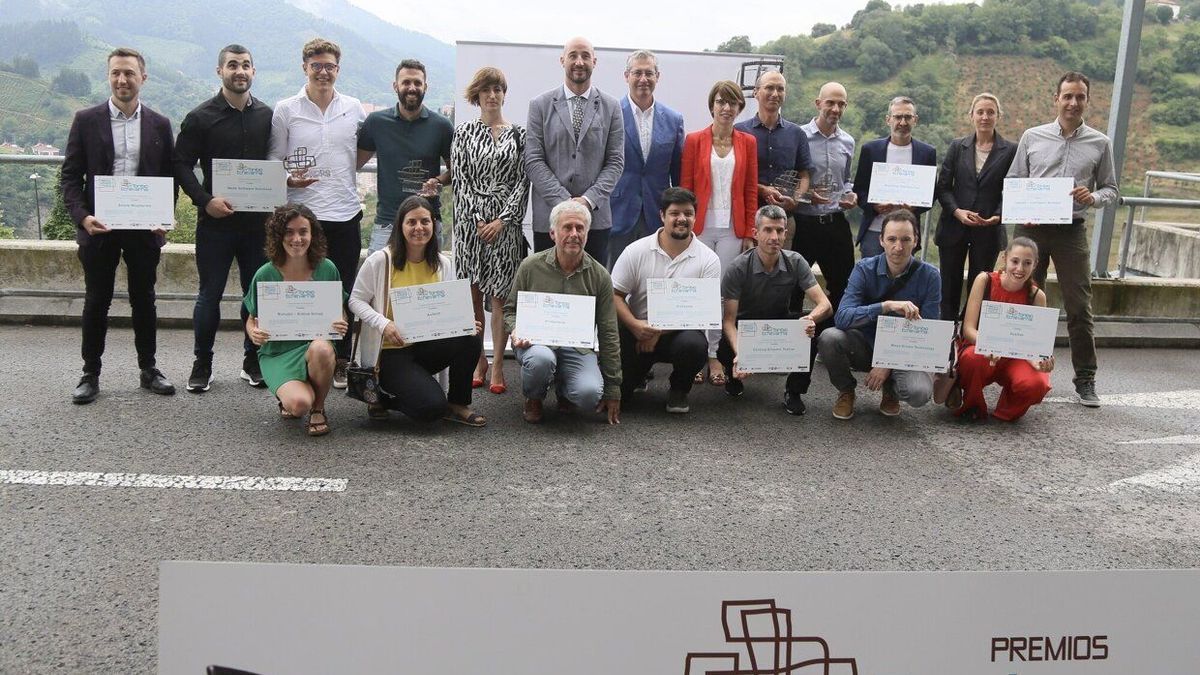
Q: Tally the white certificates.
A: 11